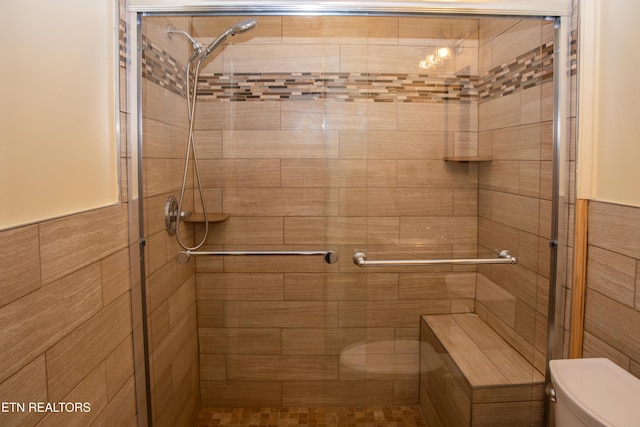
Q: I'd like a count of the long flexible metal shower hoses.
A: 1